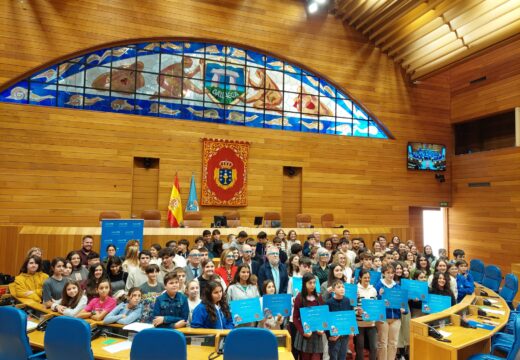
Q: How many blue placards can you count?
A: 11